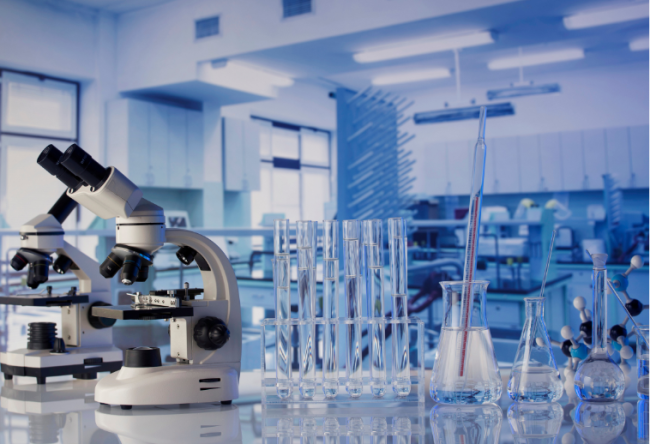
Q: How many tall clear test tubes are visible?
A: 6